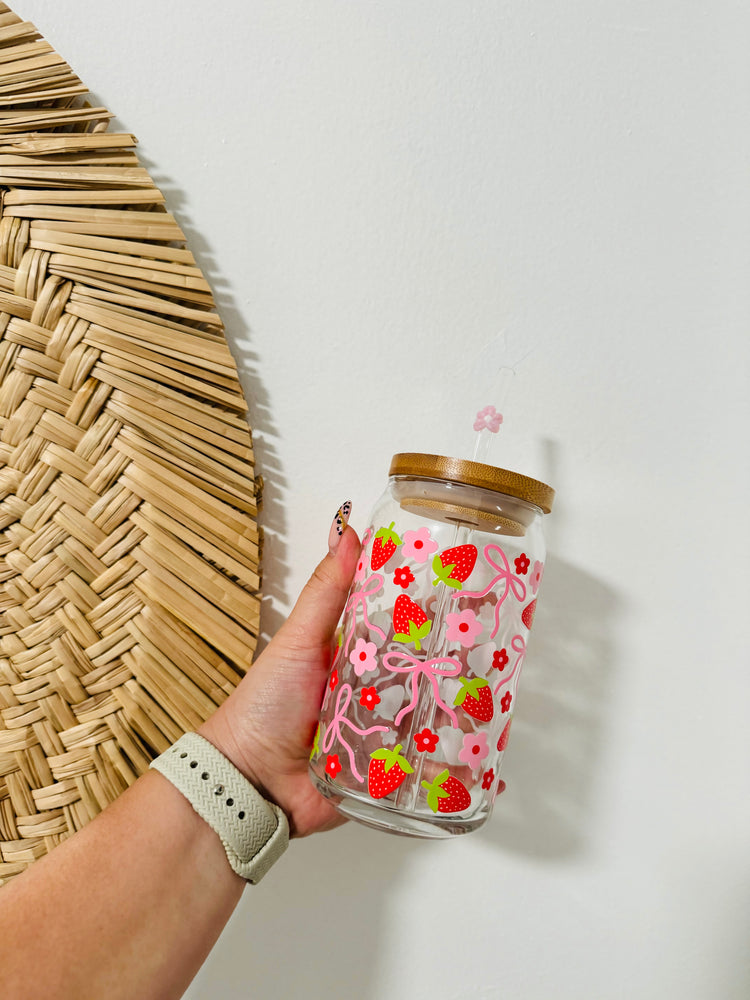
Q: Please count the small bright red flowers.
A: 9